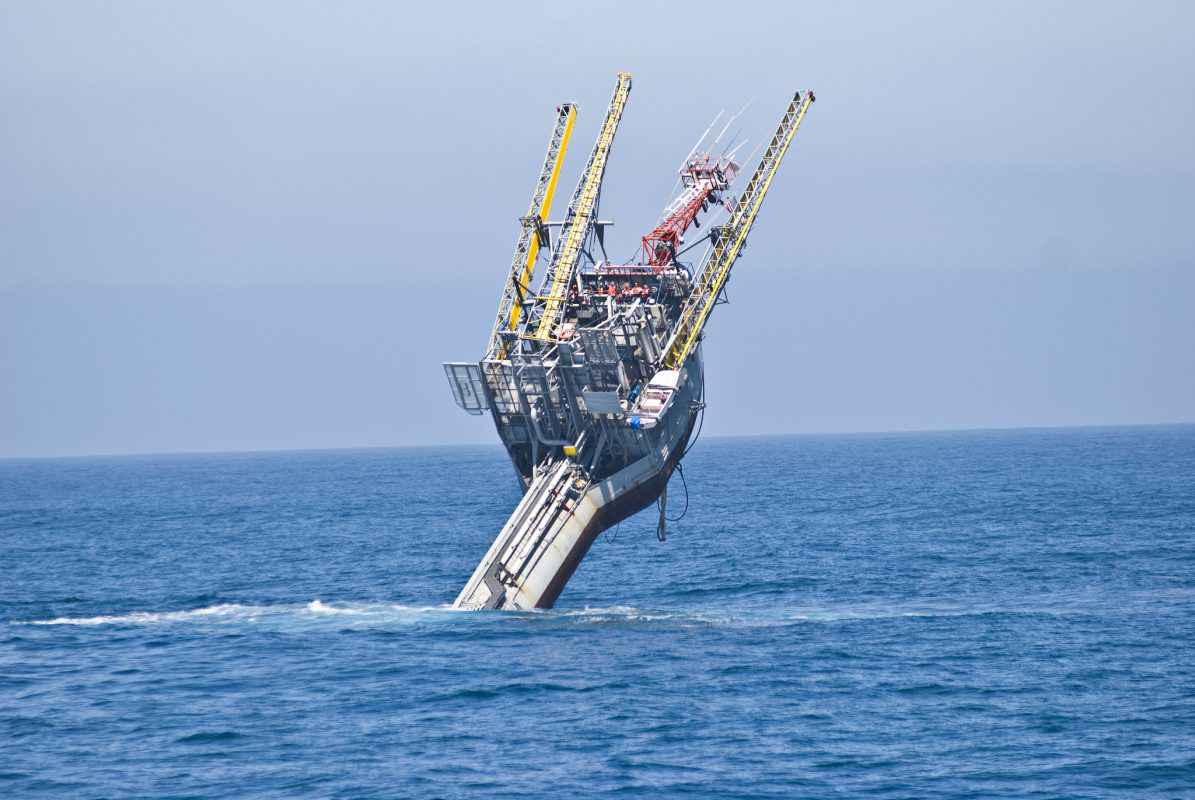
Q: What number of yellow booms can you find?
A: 3